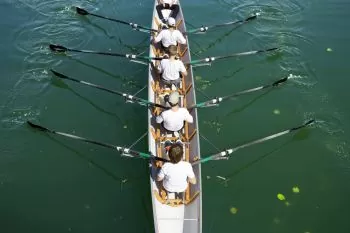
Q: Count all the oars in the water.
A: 8